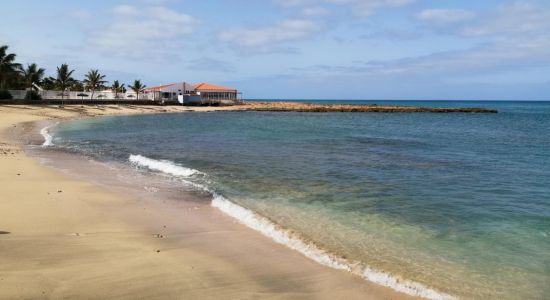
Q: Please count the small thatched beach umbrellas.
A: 5